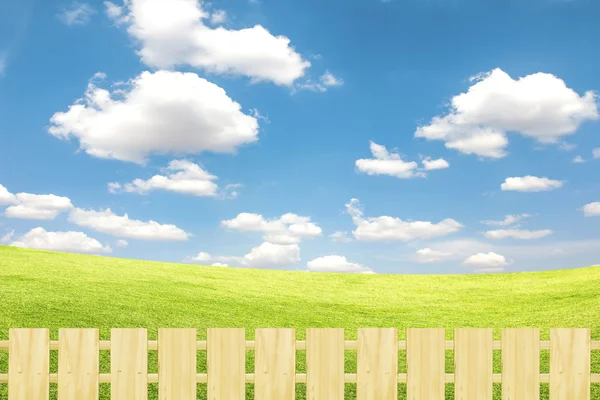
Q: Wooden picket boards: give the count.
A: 12